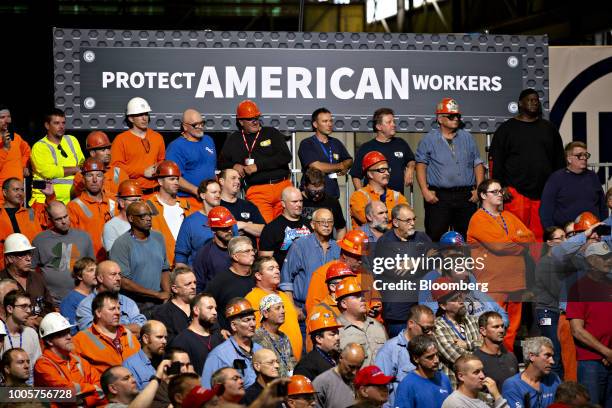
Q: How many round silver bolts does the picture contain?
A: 4